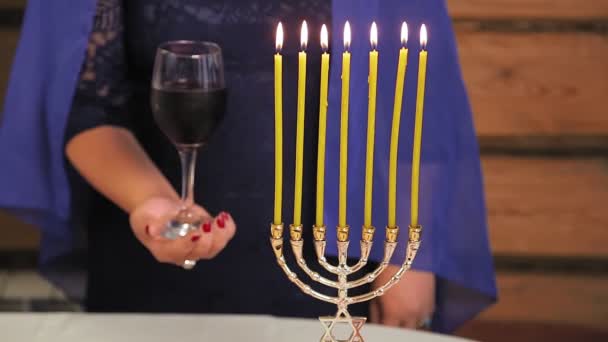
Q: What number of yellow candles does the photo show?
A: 7